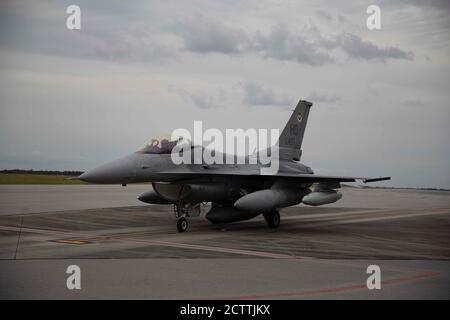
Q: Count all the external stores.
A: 4